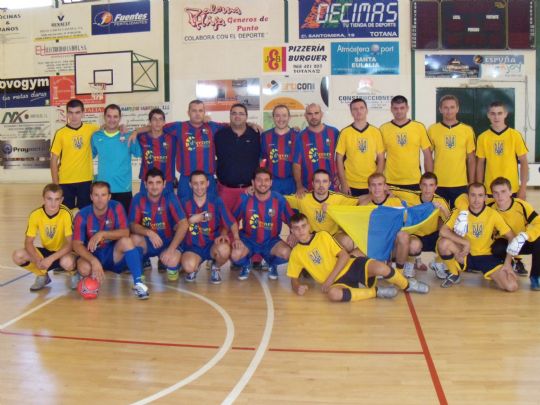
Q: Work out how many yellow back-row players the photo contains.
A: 5